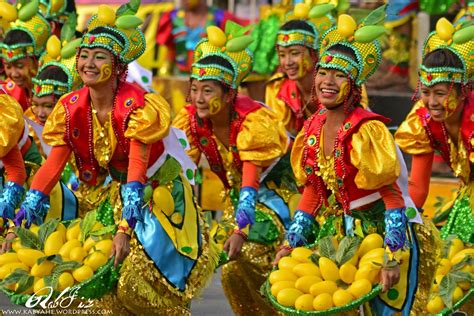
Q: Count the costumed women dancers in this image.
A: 7